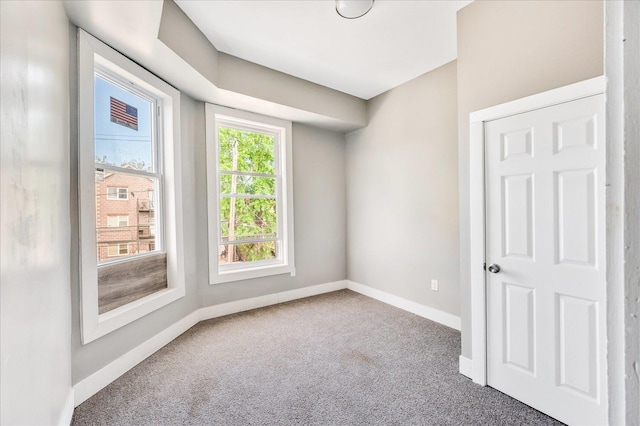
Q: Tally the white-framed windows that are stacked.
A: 3